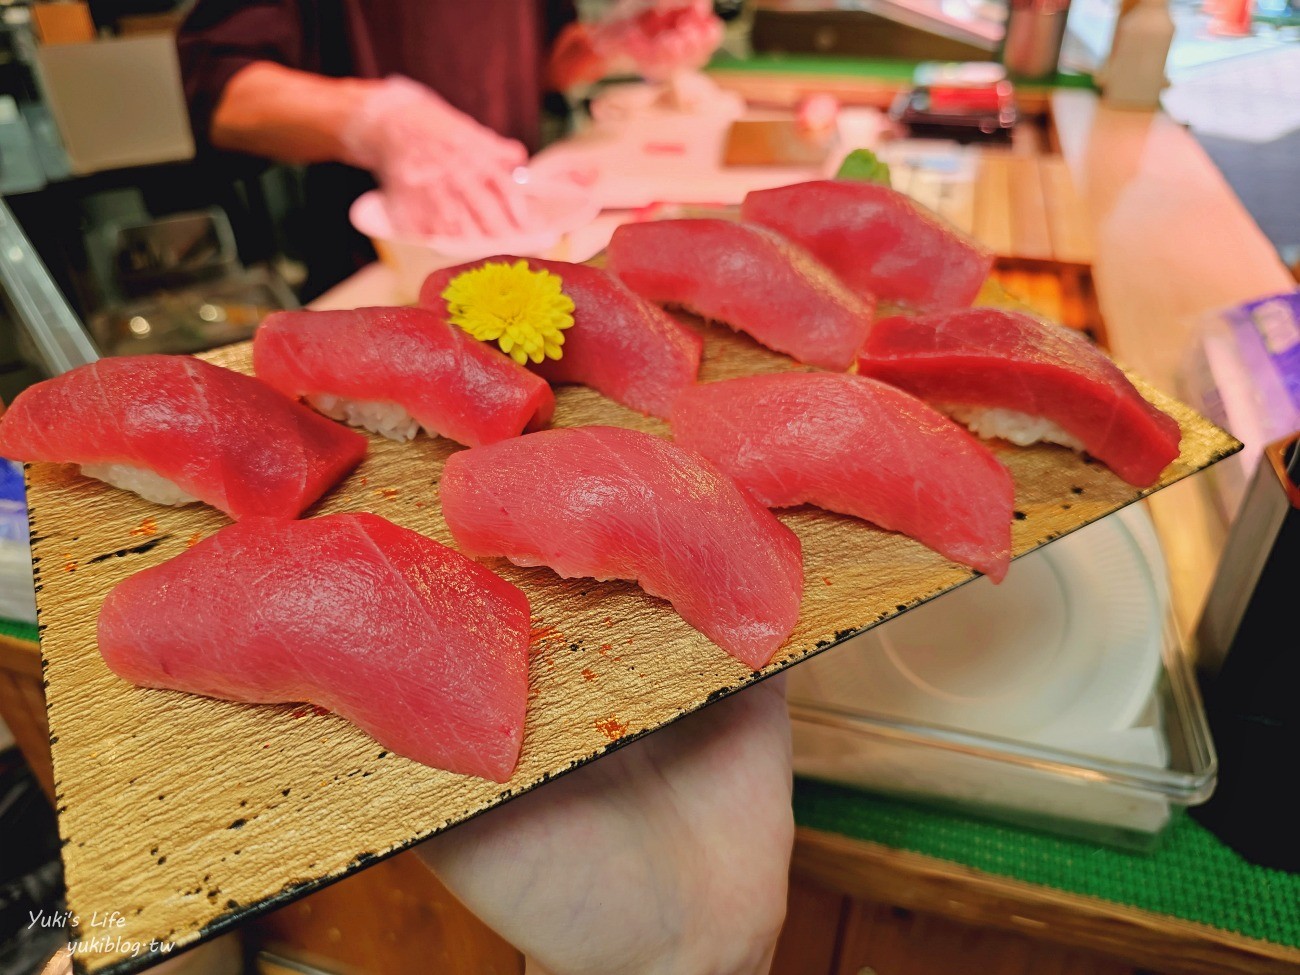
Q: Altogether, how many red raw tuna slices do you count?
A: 9